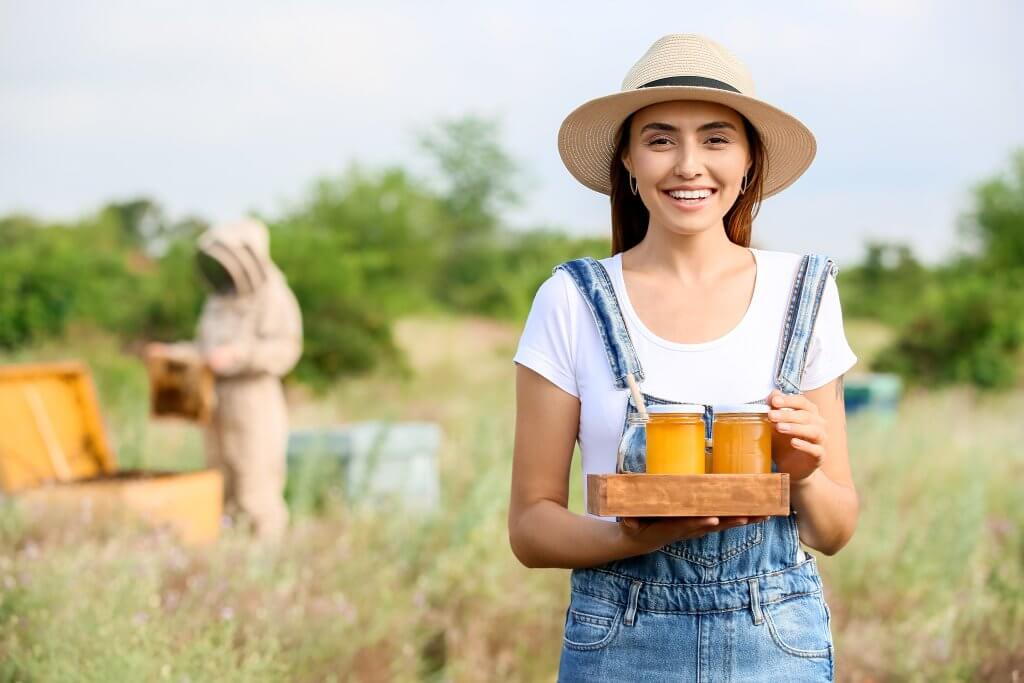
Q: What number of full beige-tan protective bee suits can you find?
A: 1